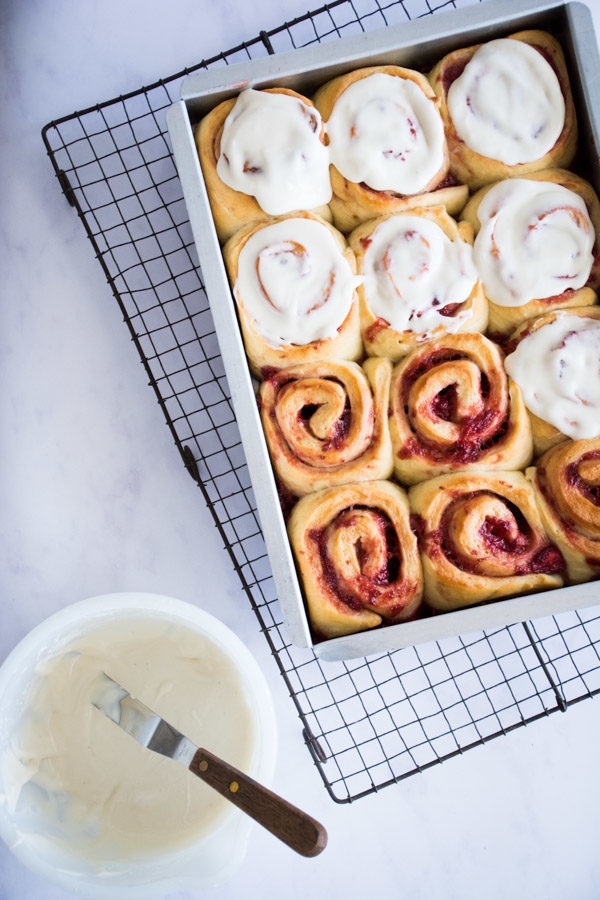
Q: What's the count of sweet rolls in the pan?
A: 12